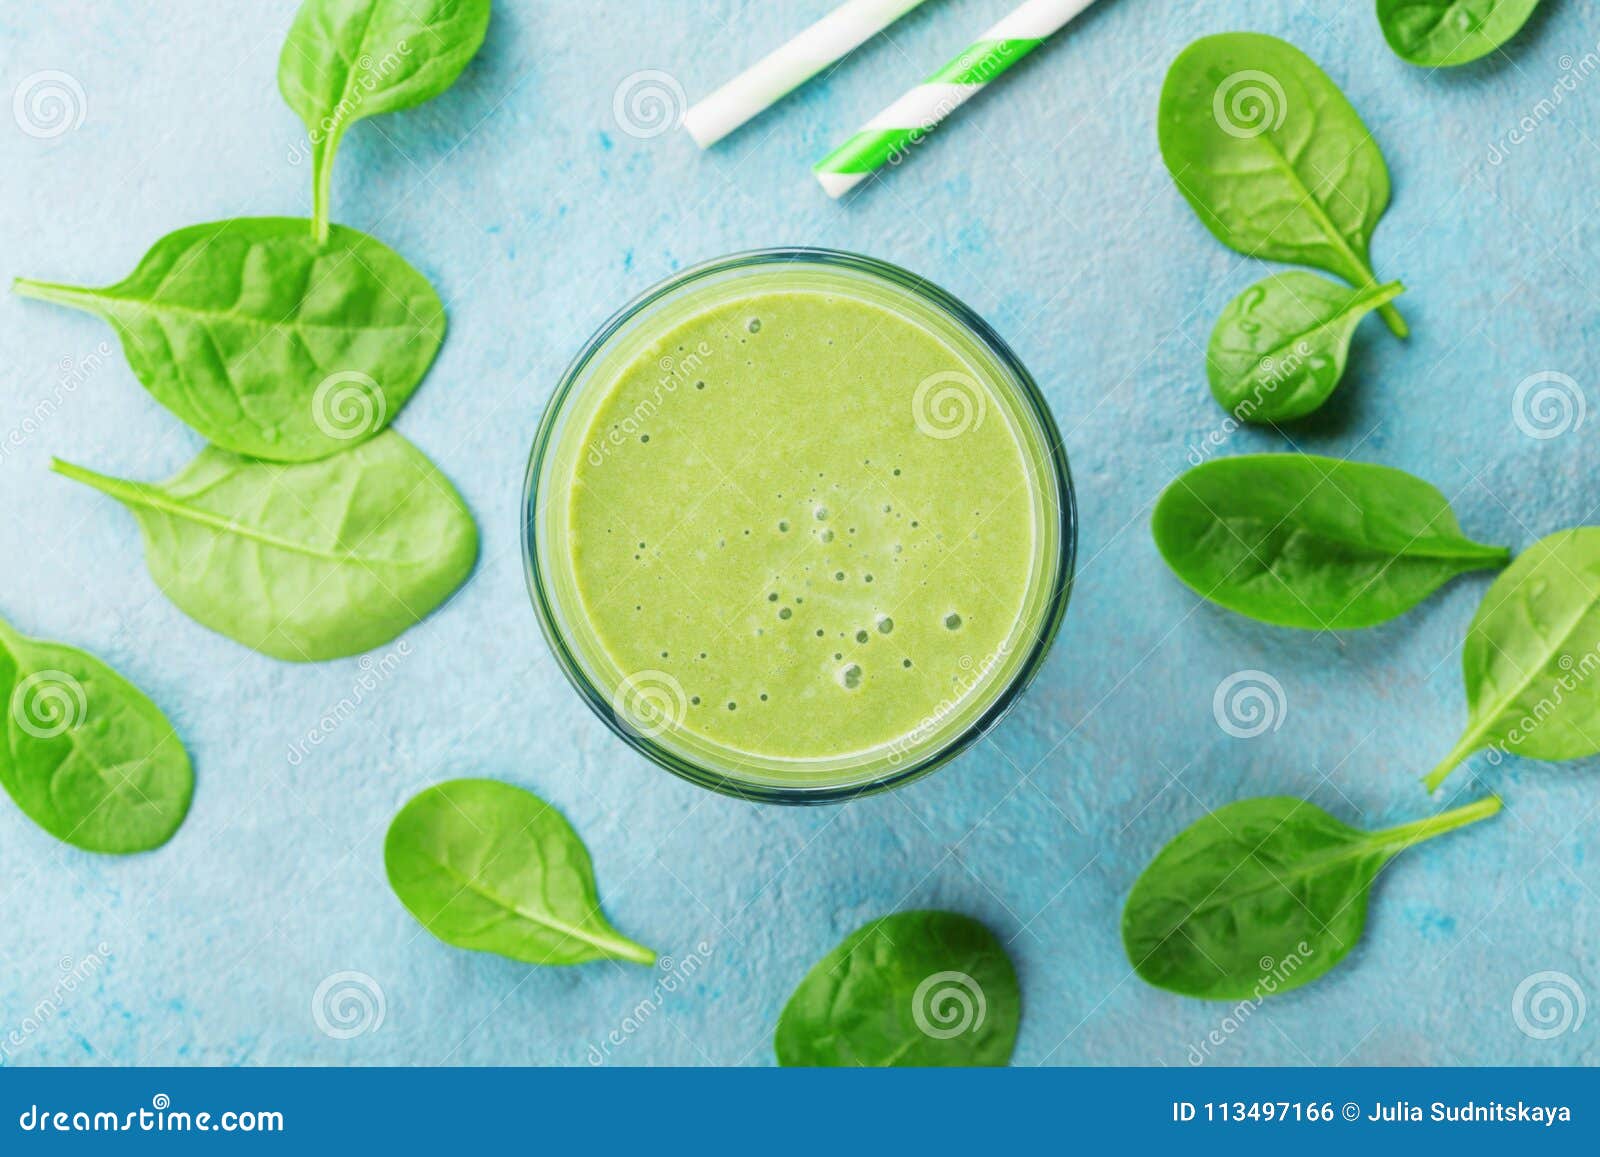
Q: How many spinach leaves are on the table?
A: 12